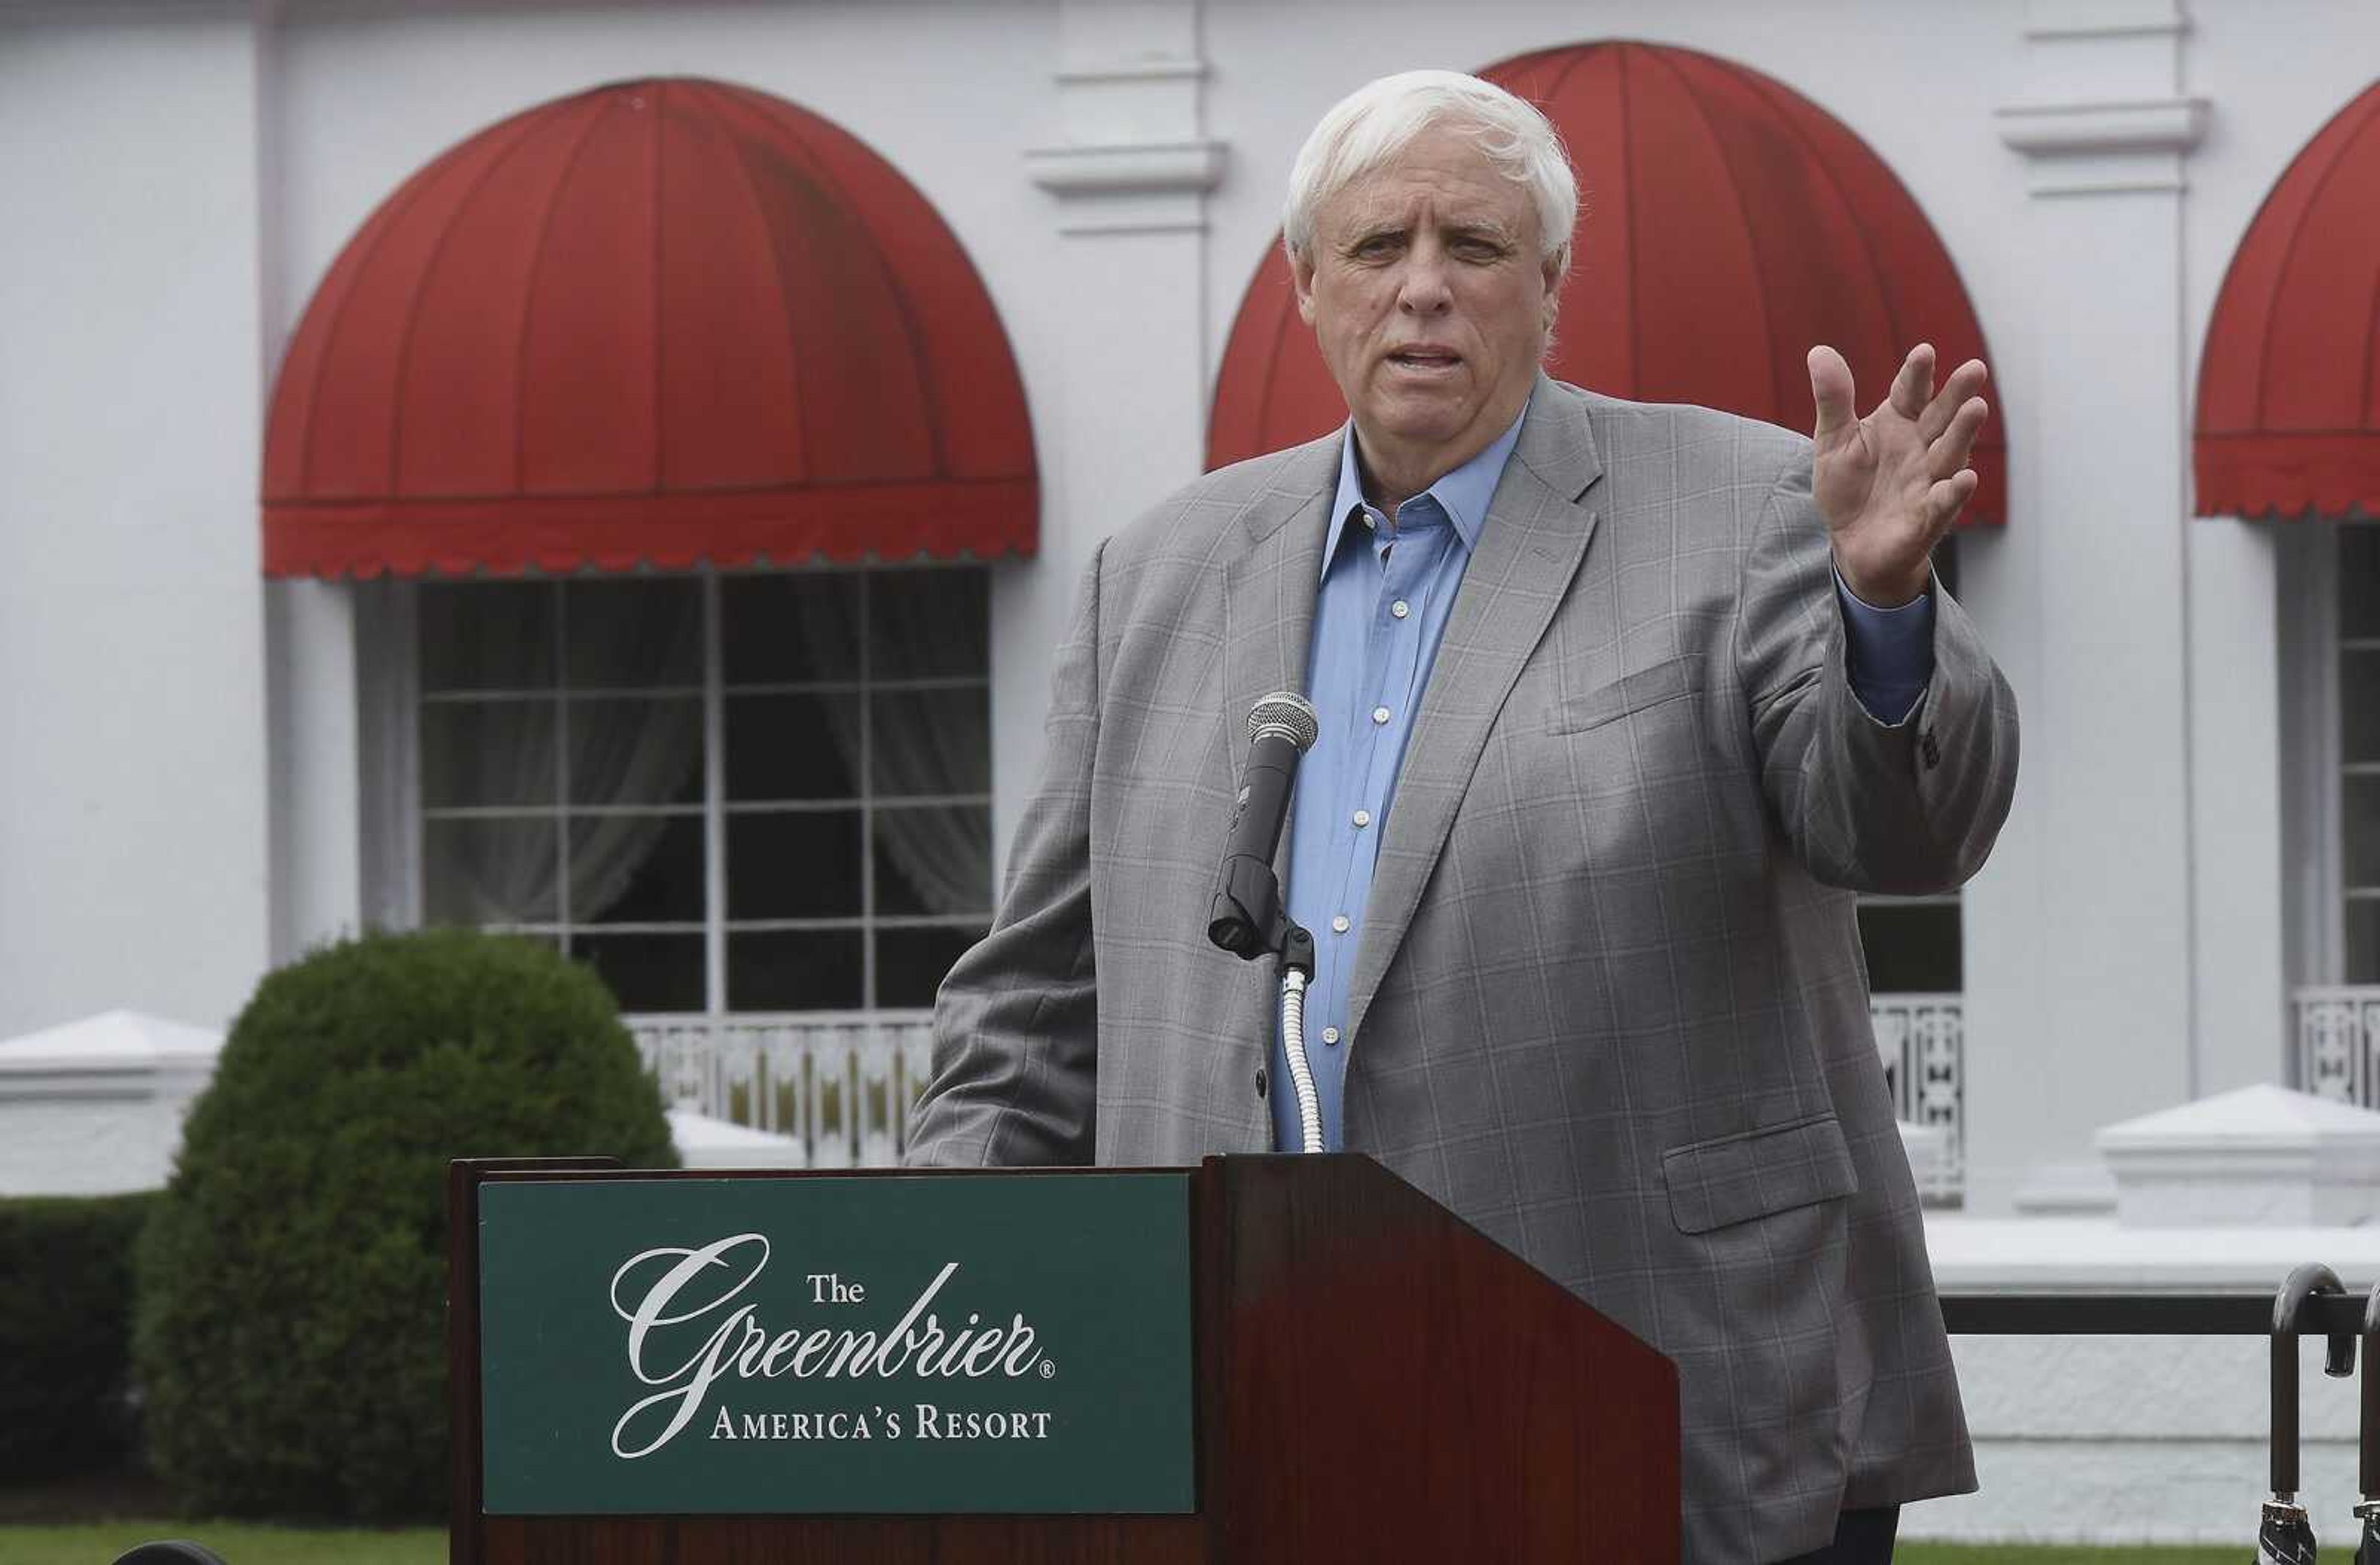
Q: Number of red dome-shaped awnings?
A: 3